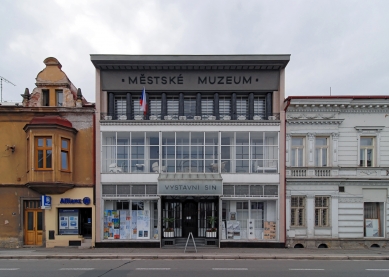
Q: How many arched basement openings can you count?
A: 3